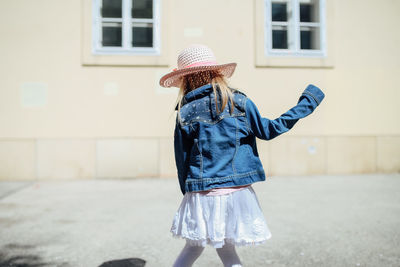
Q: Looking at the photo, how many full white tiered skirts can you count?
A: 1